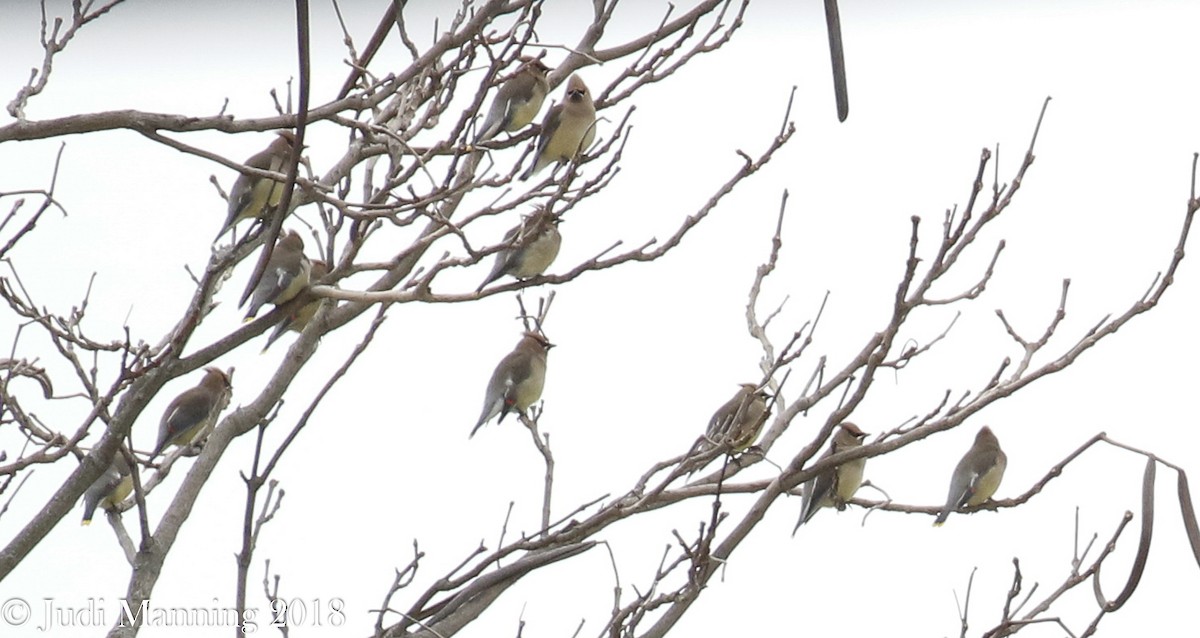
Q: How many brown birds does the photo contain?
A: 12